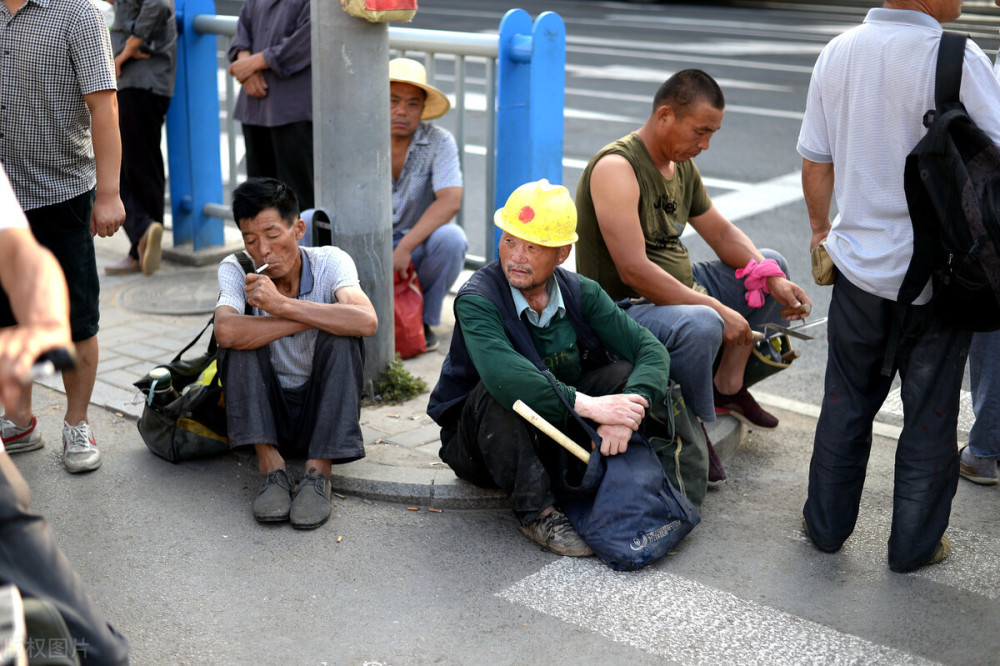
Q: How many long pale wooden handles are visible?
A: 1